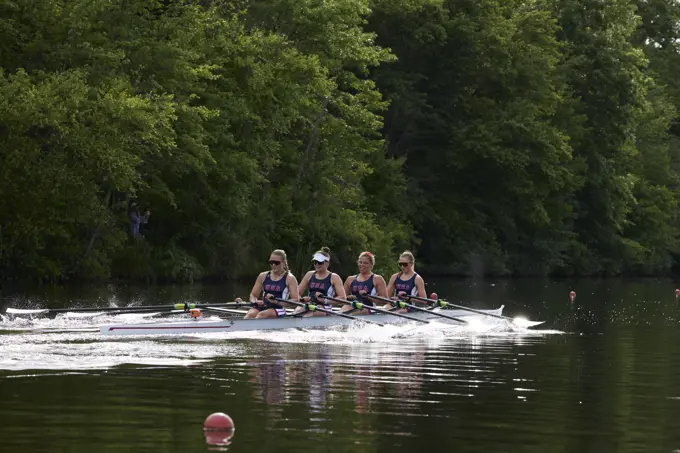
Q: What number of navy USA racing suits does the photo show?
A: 4